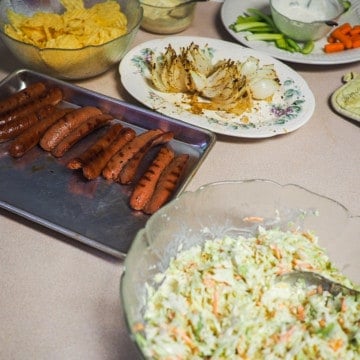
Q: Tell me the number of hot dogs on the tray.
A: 12